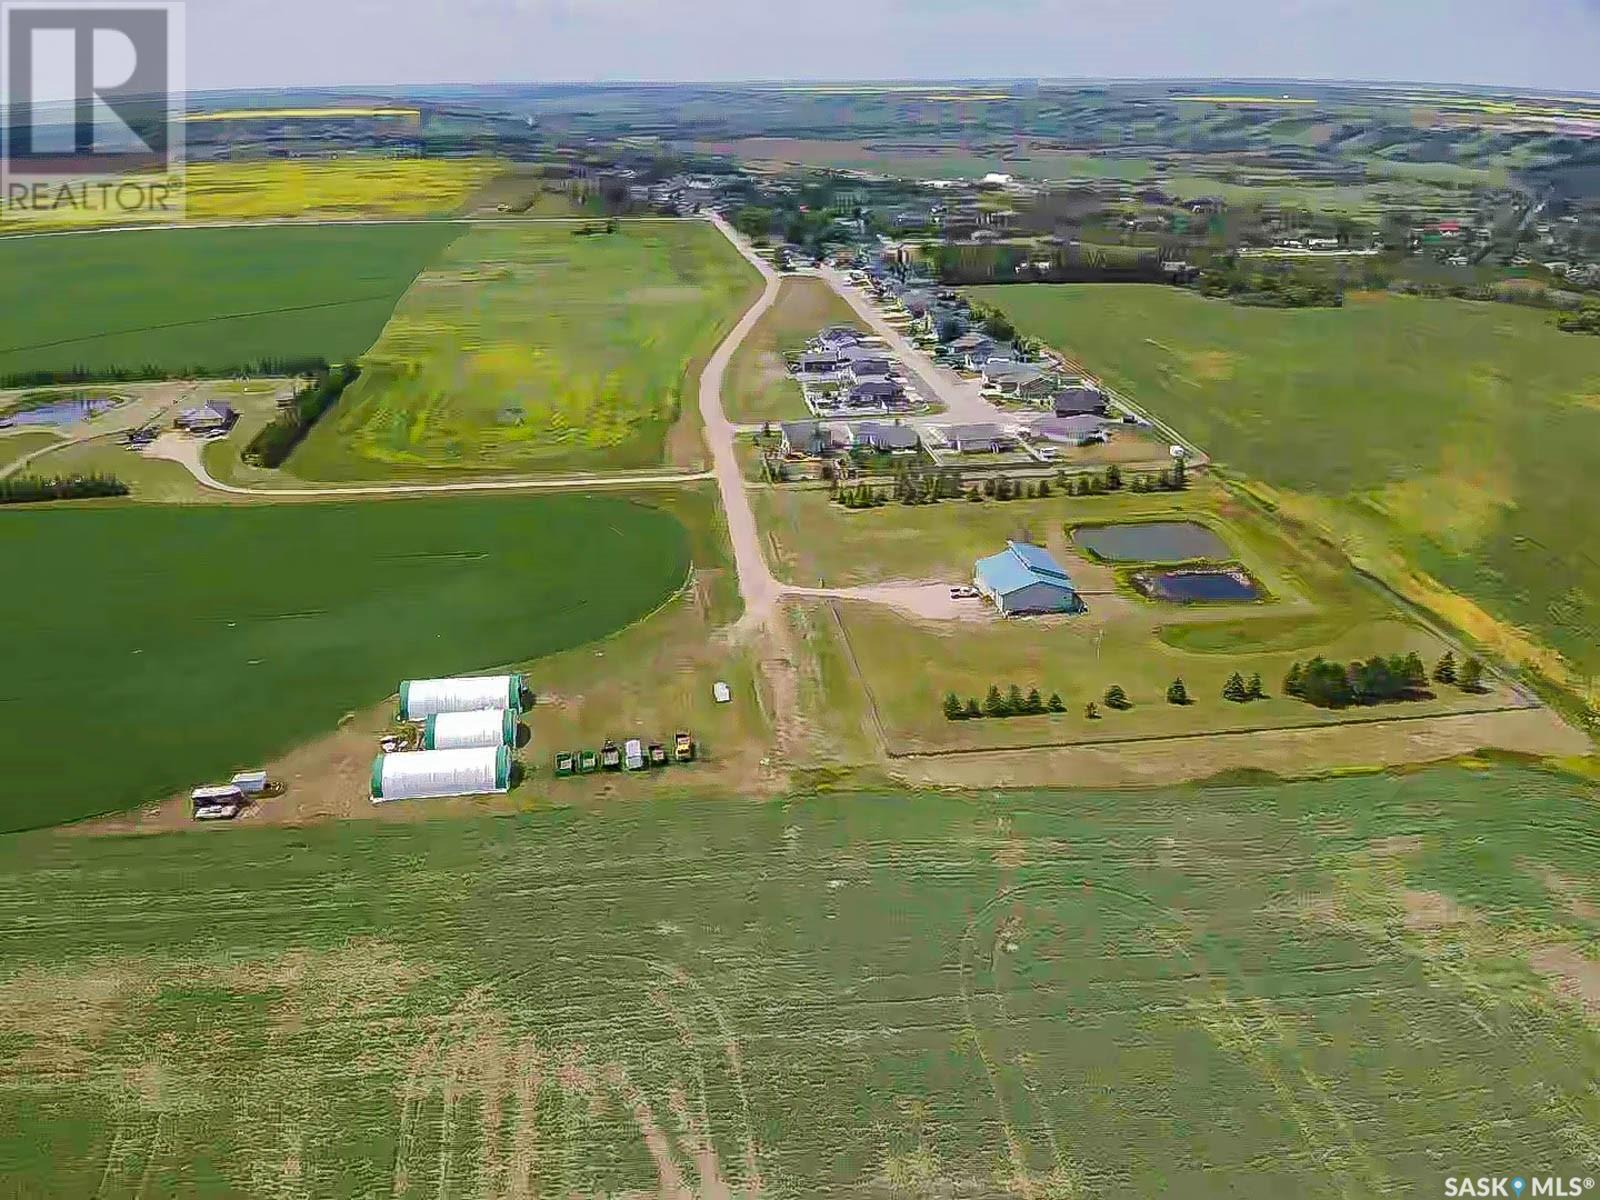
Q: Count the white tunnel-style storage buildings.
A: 3